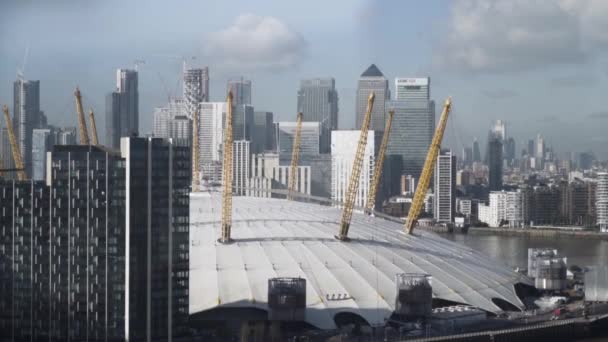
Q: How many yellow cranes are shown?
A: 9